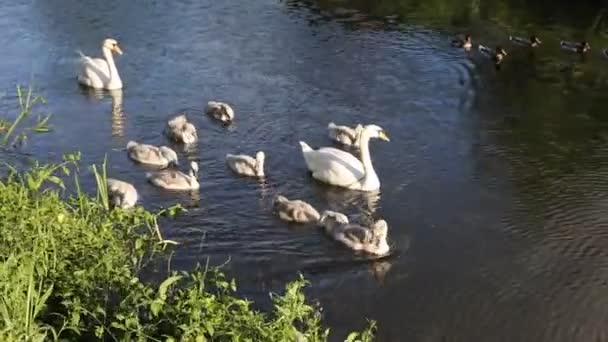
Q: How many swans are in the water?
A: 12